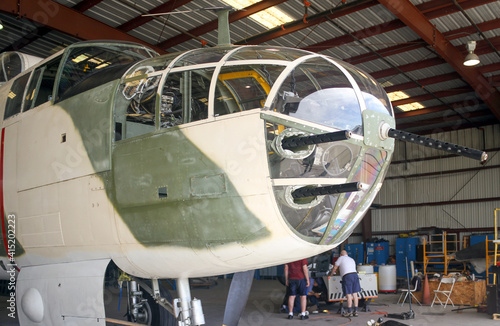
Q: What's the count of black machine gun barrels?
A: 3